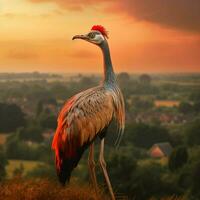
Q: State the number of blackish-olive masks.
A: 0